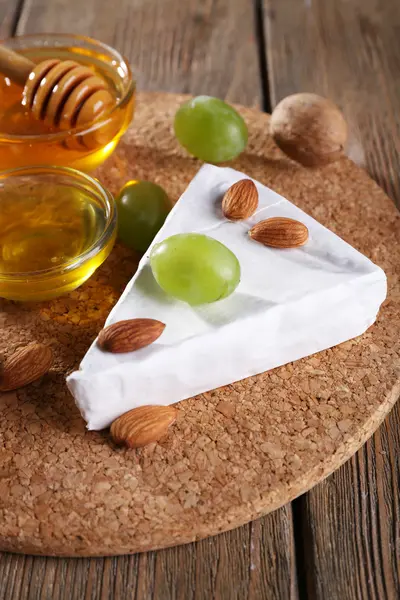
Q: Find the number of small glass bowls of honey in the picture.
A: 2